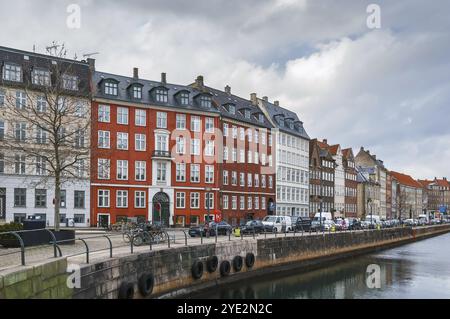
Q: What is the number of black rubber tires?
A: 7